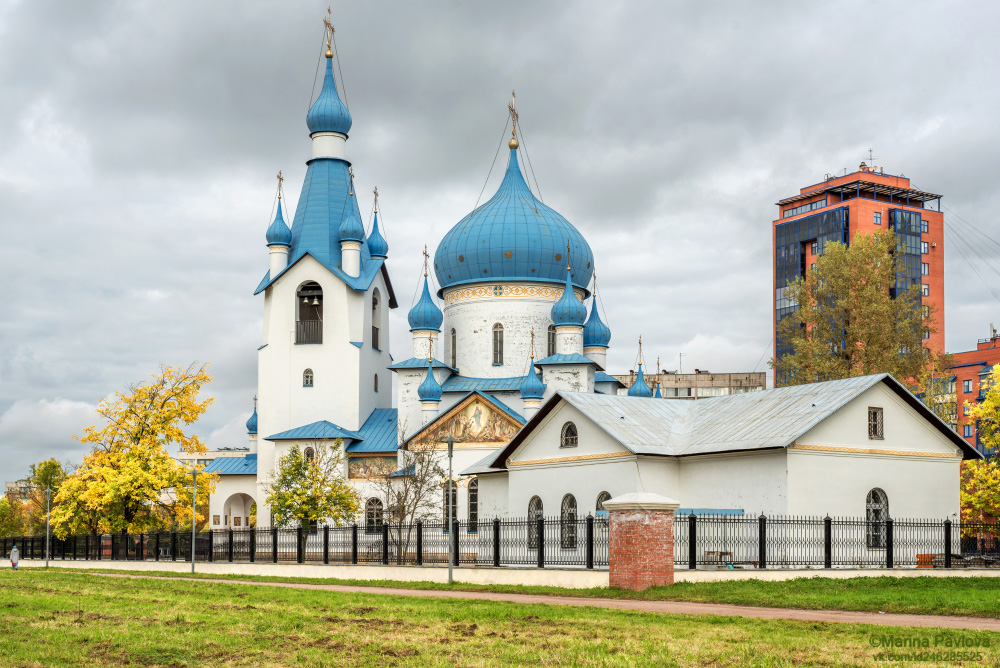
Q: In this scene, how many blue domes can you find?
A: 13